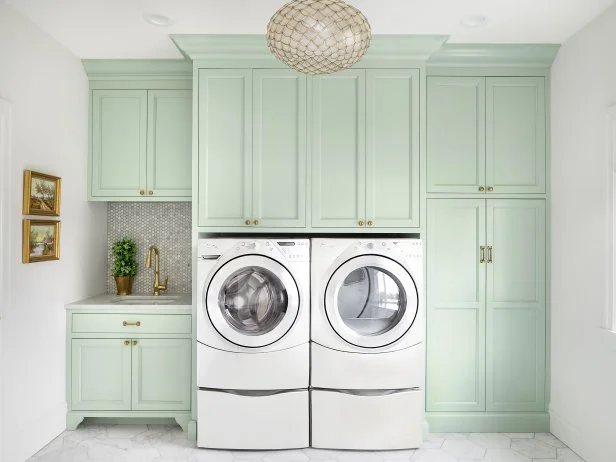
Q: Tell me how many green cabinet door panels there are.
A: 12